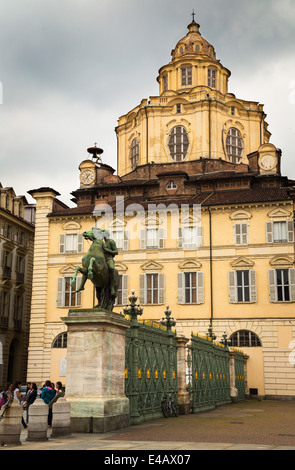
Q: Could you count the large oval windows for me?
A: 3